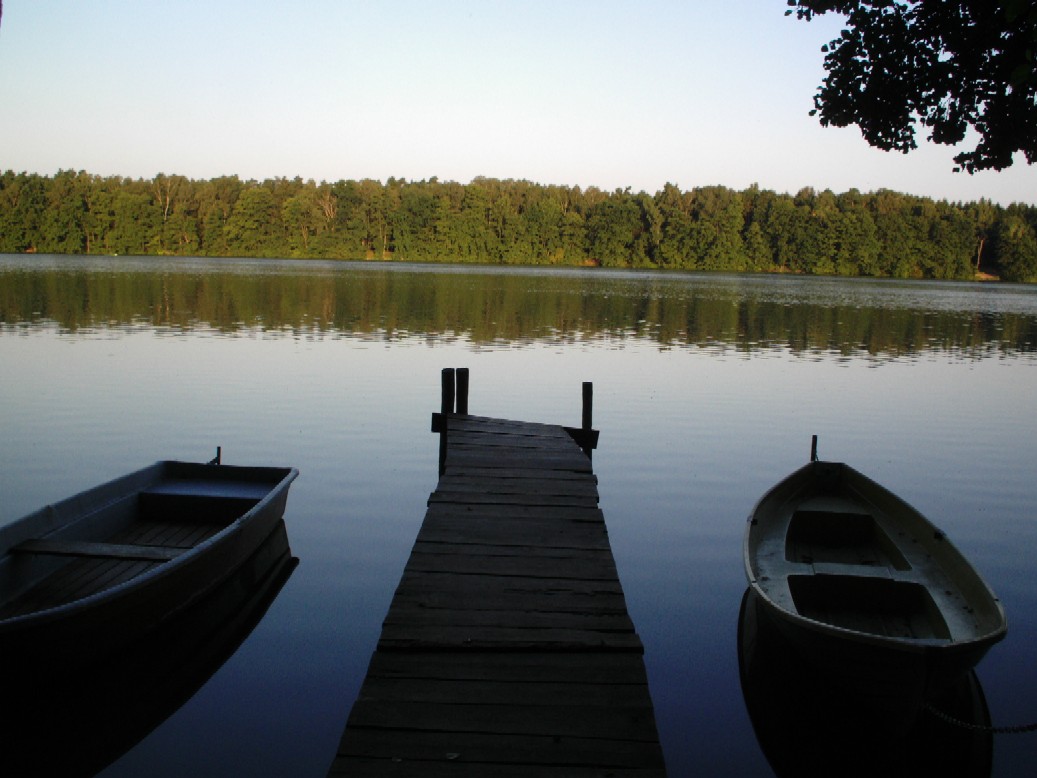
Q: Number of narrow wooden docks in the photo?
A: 1